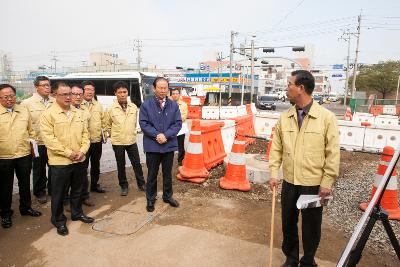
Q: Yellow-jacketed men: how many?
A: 8